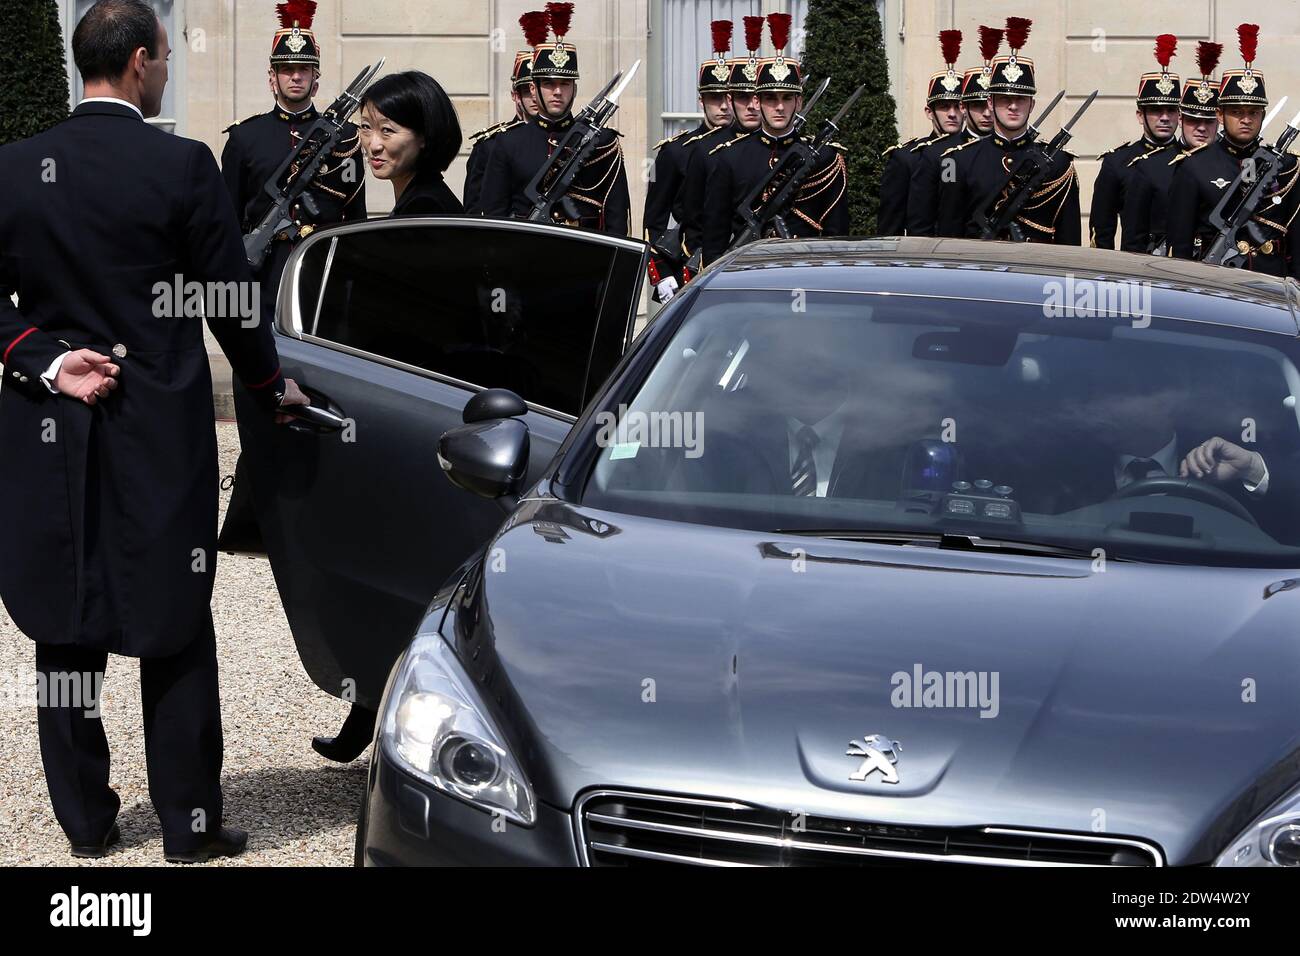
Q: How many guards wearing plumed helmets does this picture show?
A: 12